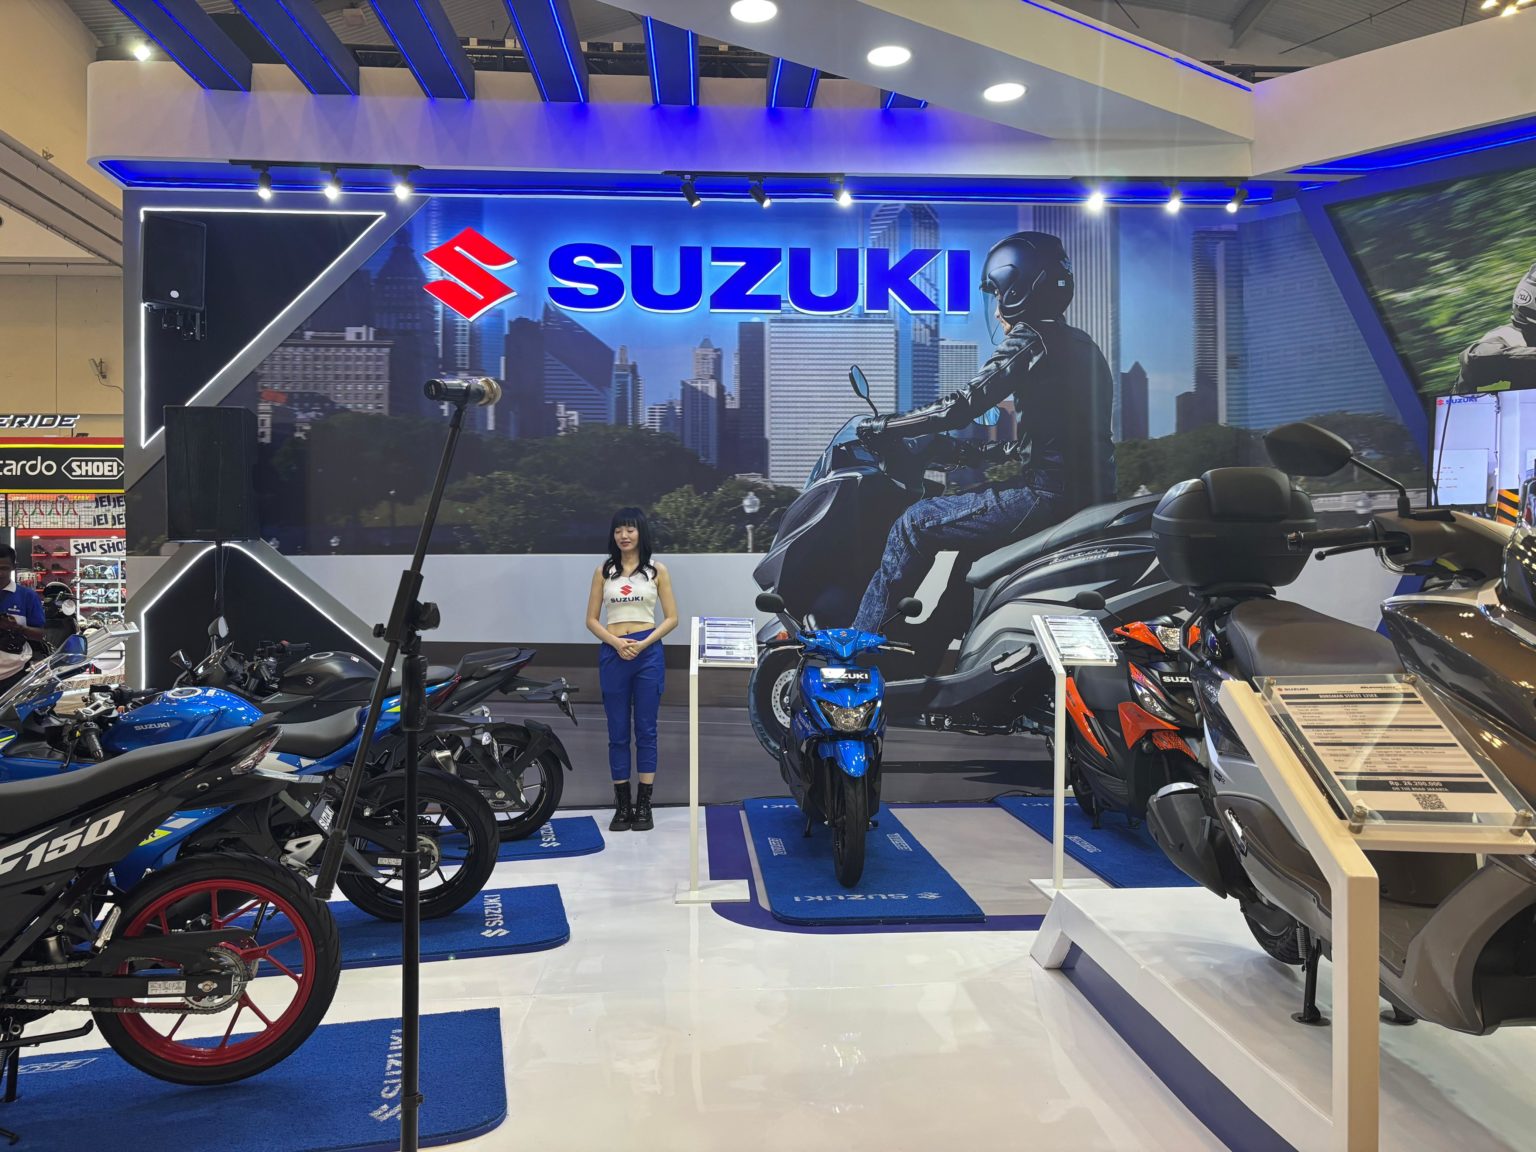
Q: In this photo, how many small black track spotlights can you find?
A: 9